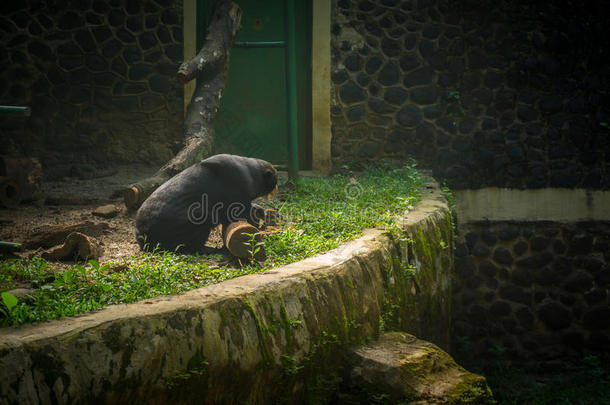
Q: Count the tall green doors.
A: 1